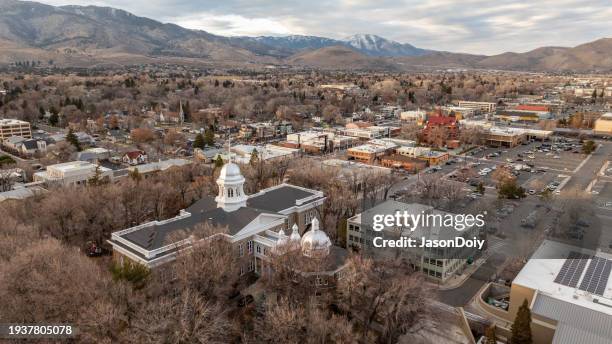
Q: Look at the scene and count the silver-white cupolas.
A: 4